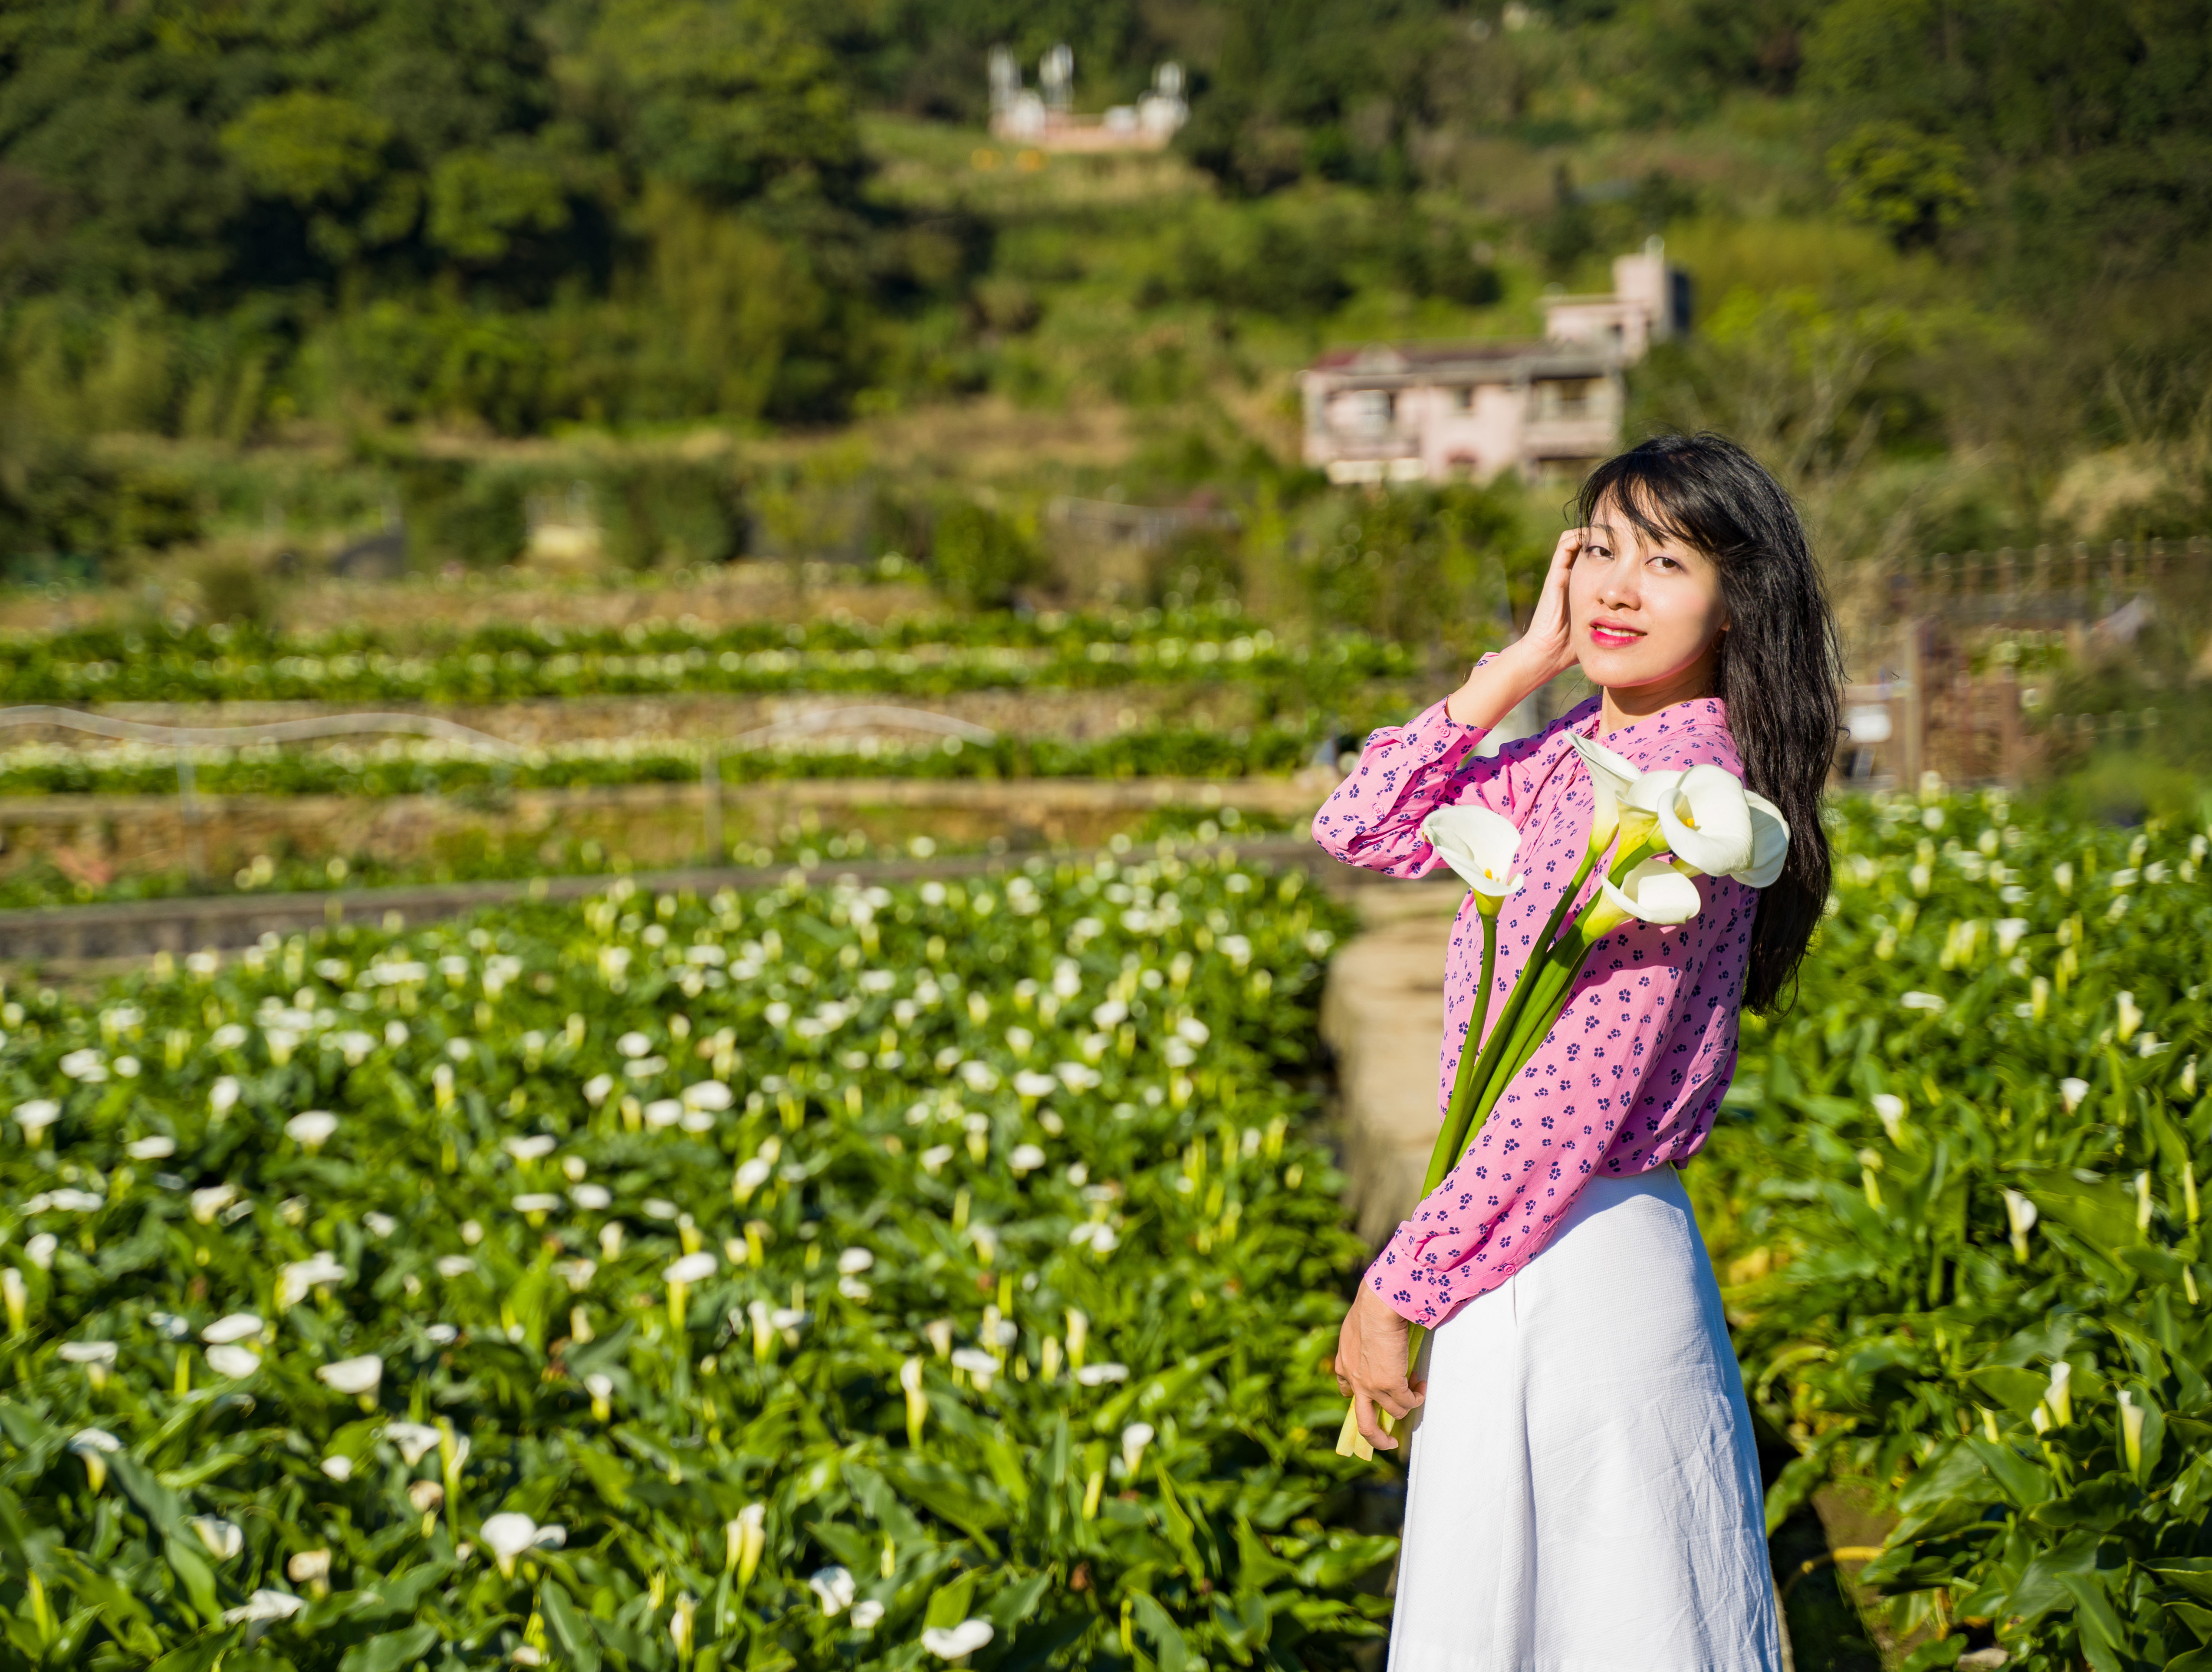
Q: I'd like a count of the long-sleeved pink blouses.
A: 1